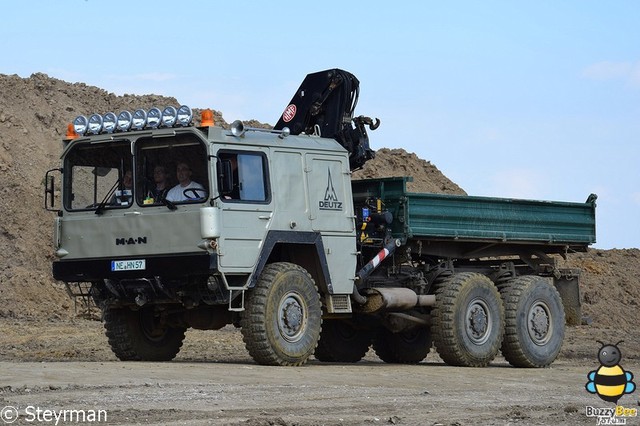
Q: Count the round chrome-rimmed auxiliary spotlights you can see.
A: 8